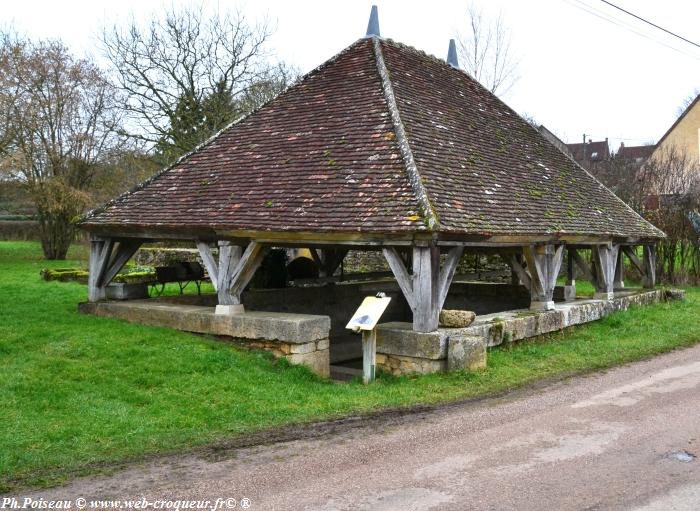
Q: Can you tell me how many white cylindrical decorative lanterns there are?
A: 0